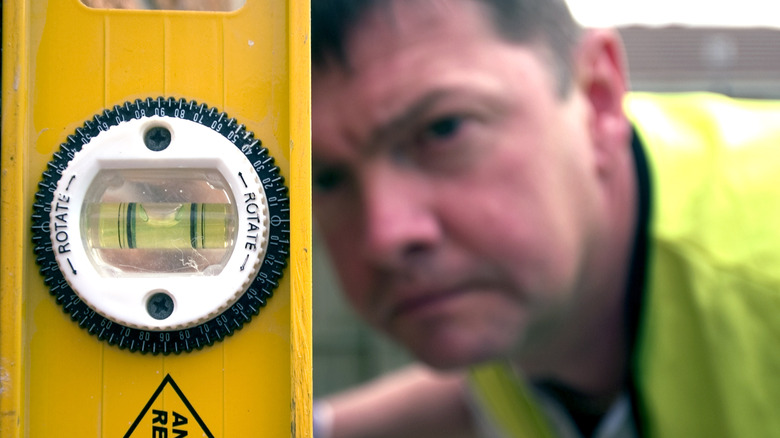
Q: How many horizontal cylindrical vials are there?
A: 1